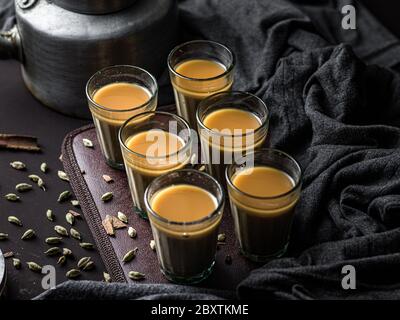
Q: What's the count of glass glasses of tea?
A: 6